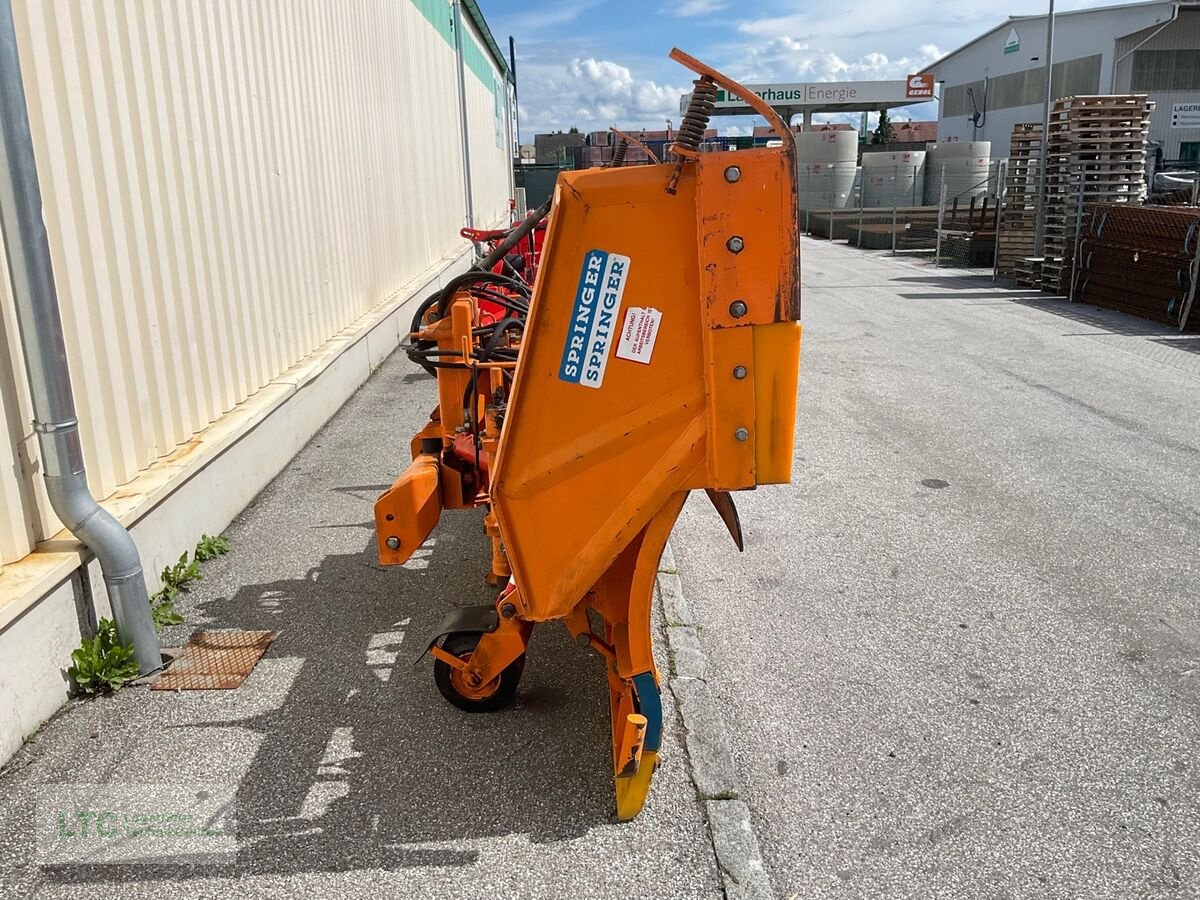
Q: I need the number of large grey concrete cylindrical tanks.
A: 3